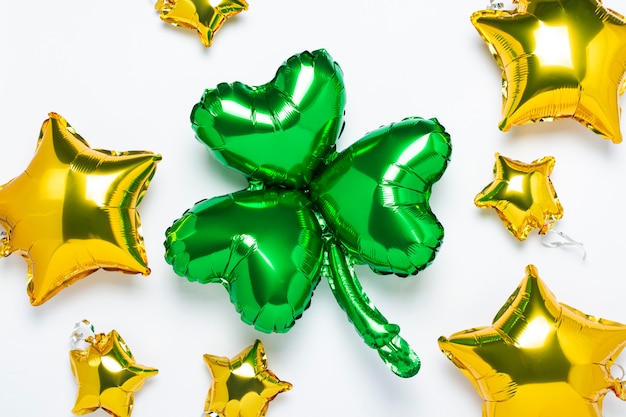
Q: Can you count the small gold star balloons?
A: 4